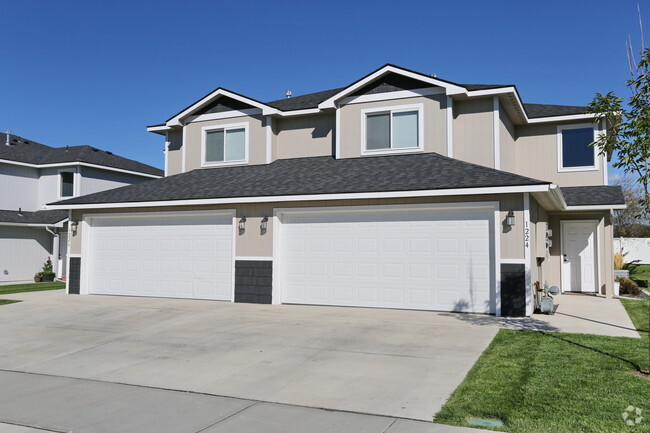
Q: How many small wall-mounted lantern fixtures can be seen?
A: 4